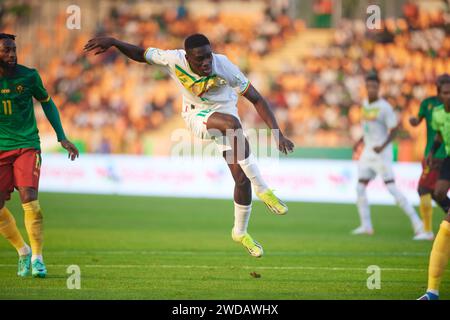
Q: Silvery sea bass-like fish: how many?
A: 0